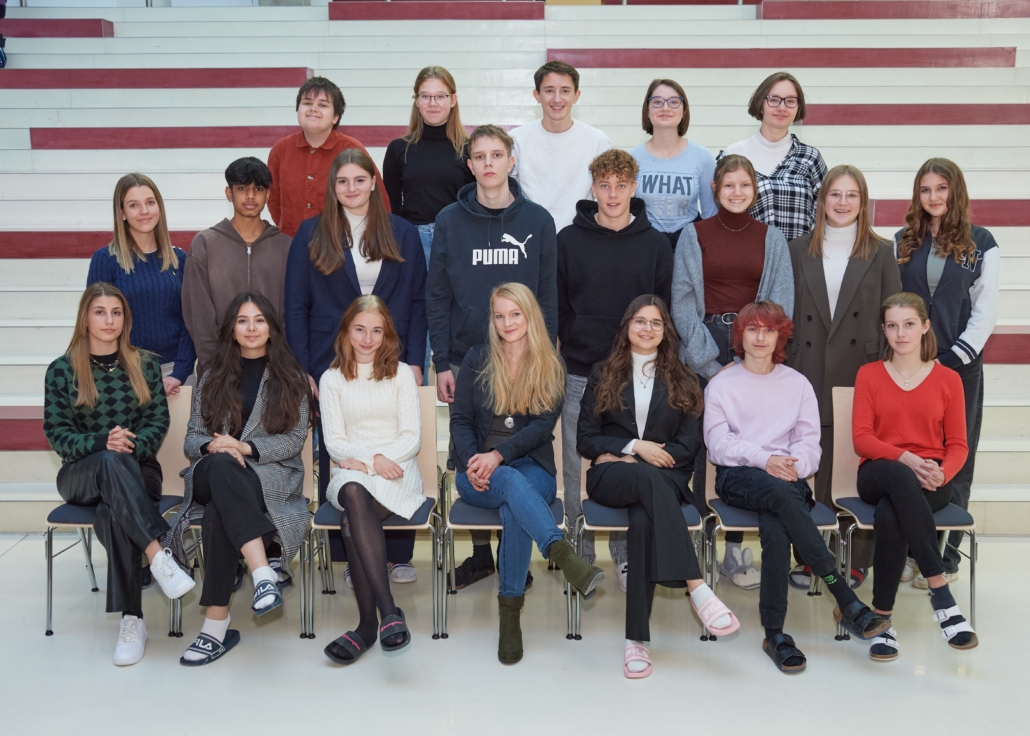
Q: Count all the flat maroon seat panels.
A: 11